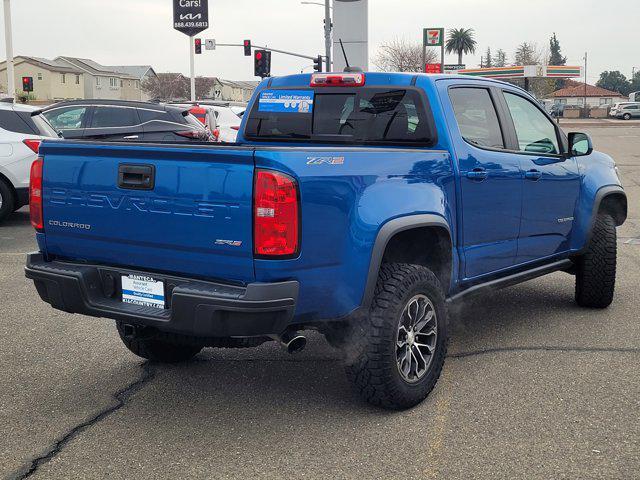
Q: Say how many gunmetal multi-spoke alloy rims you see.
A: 1